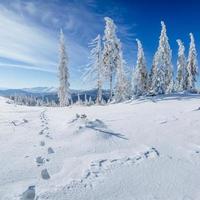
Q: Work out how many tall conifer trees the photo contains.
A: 7